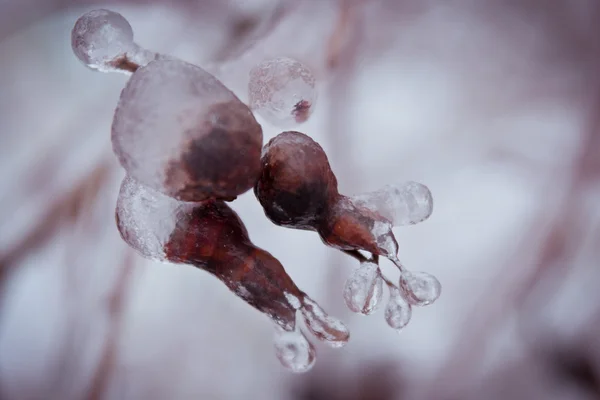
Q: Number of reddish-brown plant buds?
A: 3